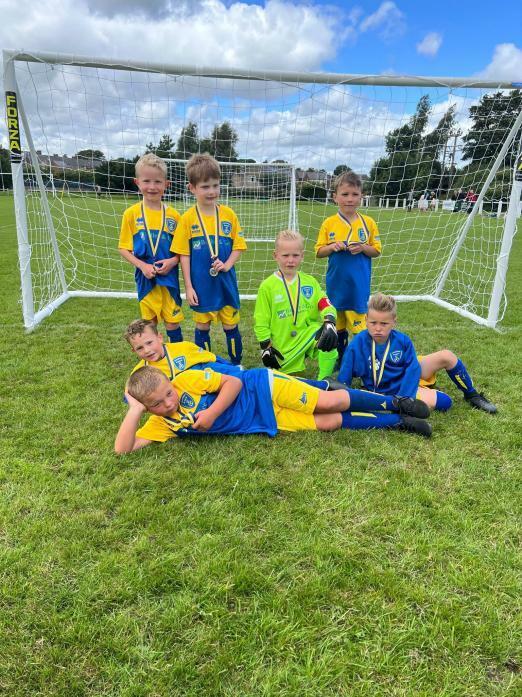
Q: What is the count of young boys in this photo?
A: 7